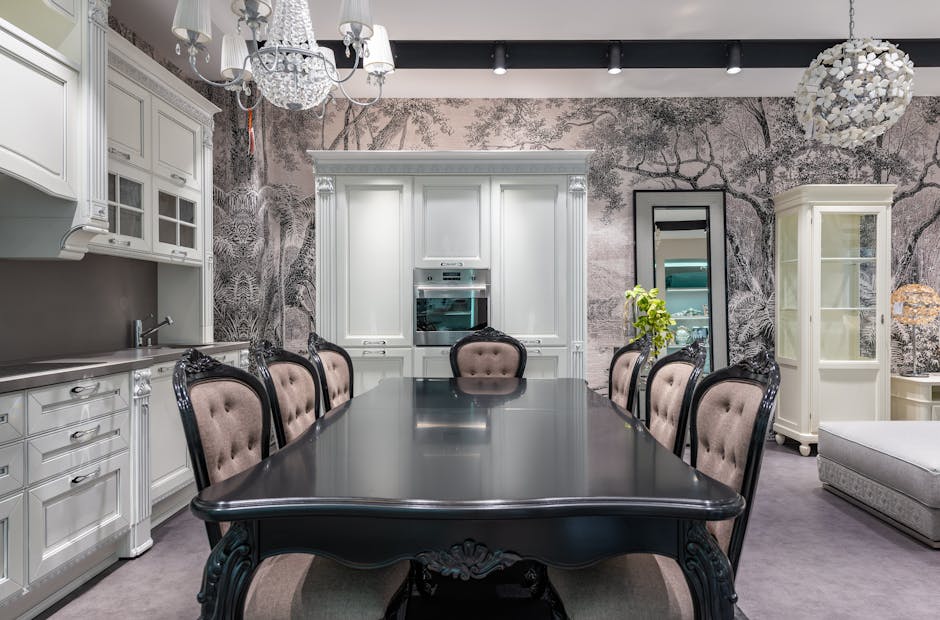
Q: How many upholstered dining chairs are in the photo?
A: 7